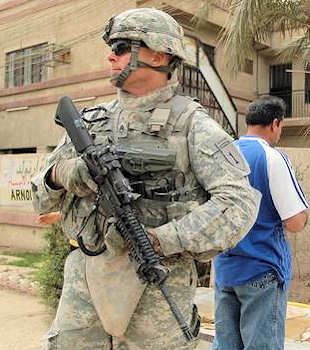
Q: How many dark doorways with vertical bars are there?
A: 1